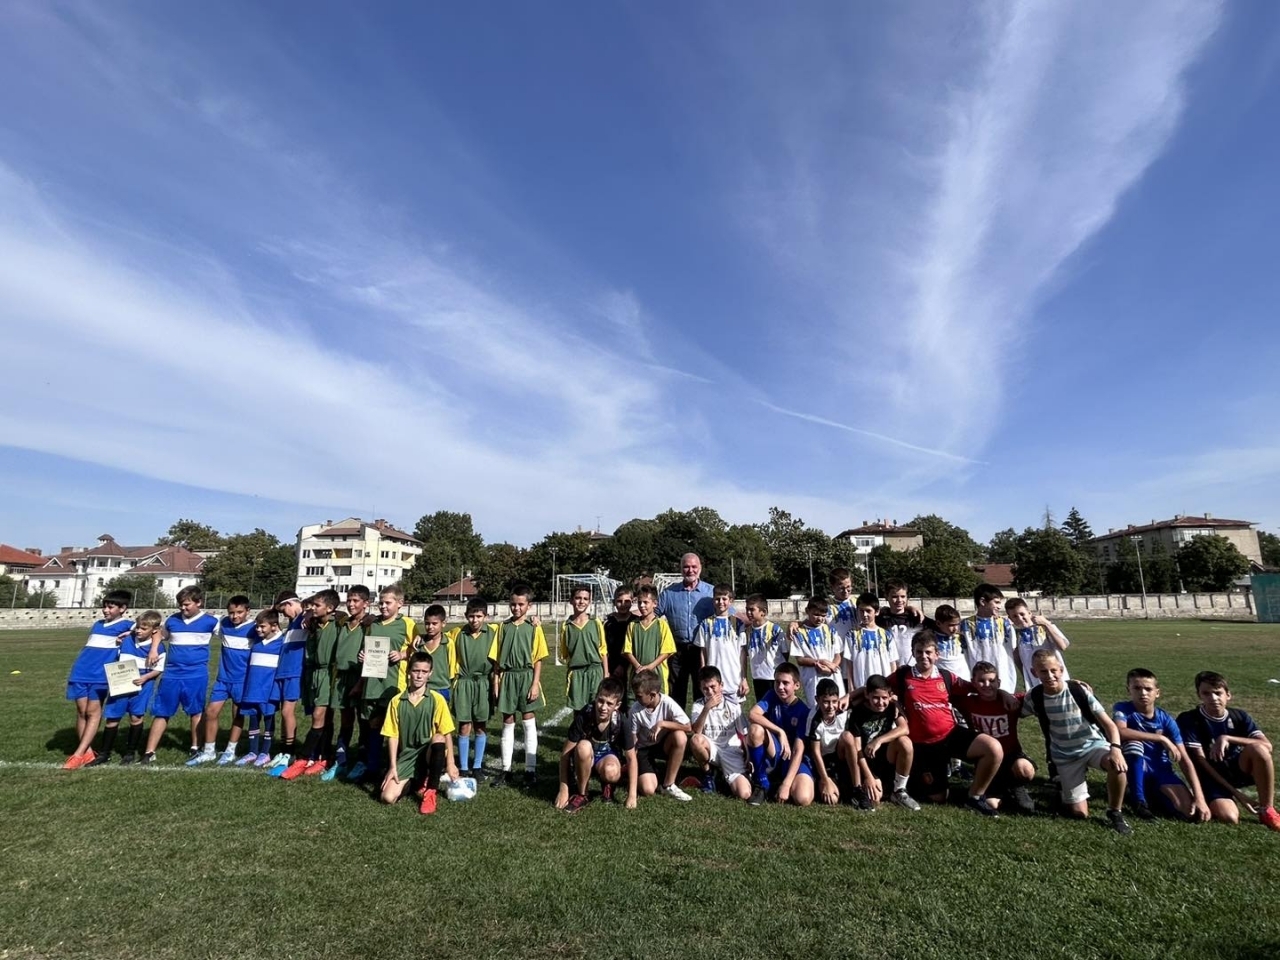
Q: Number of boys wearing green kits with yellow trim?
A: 9